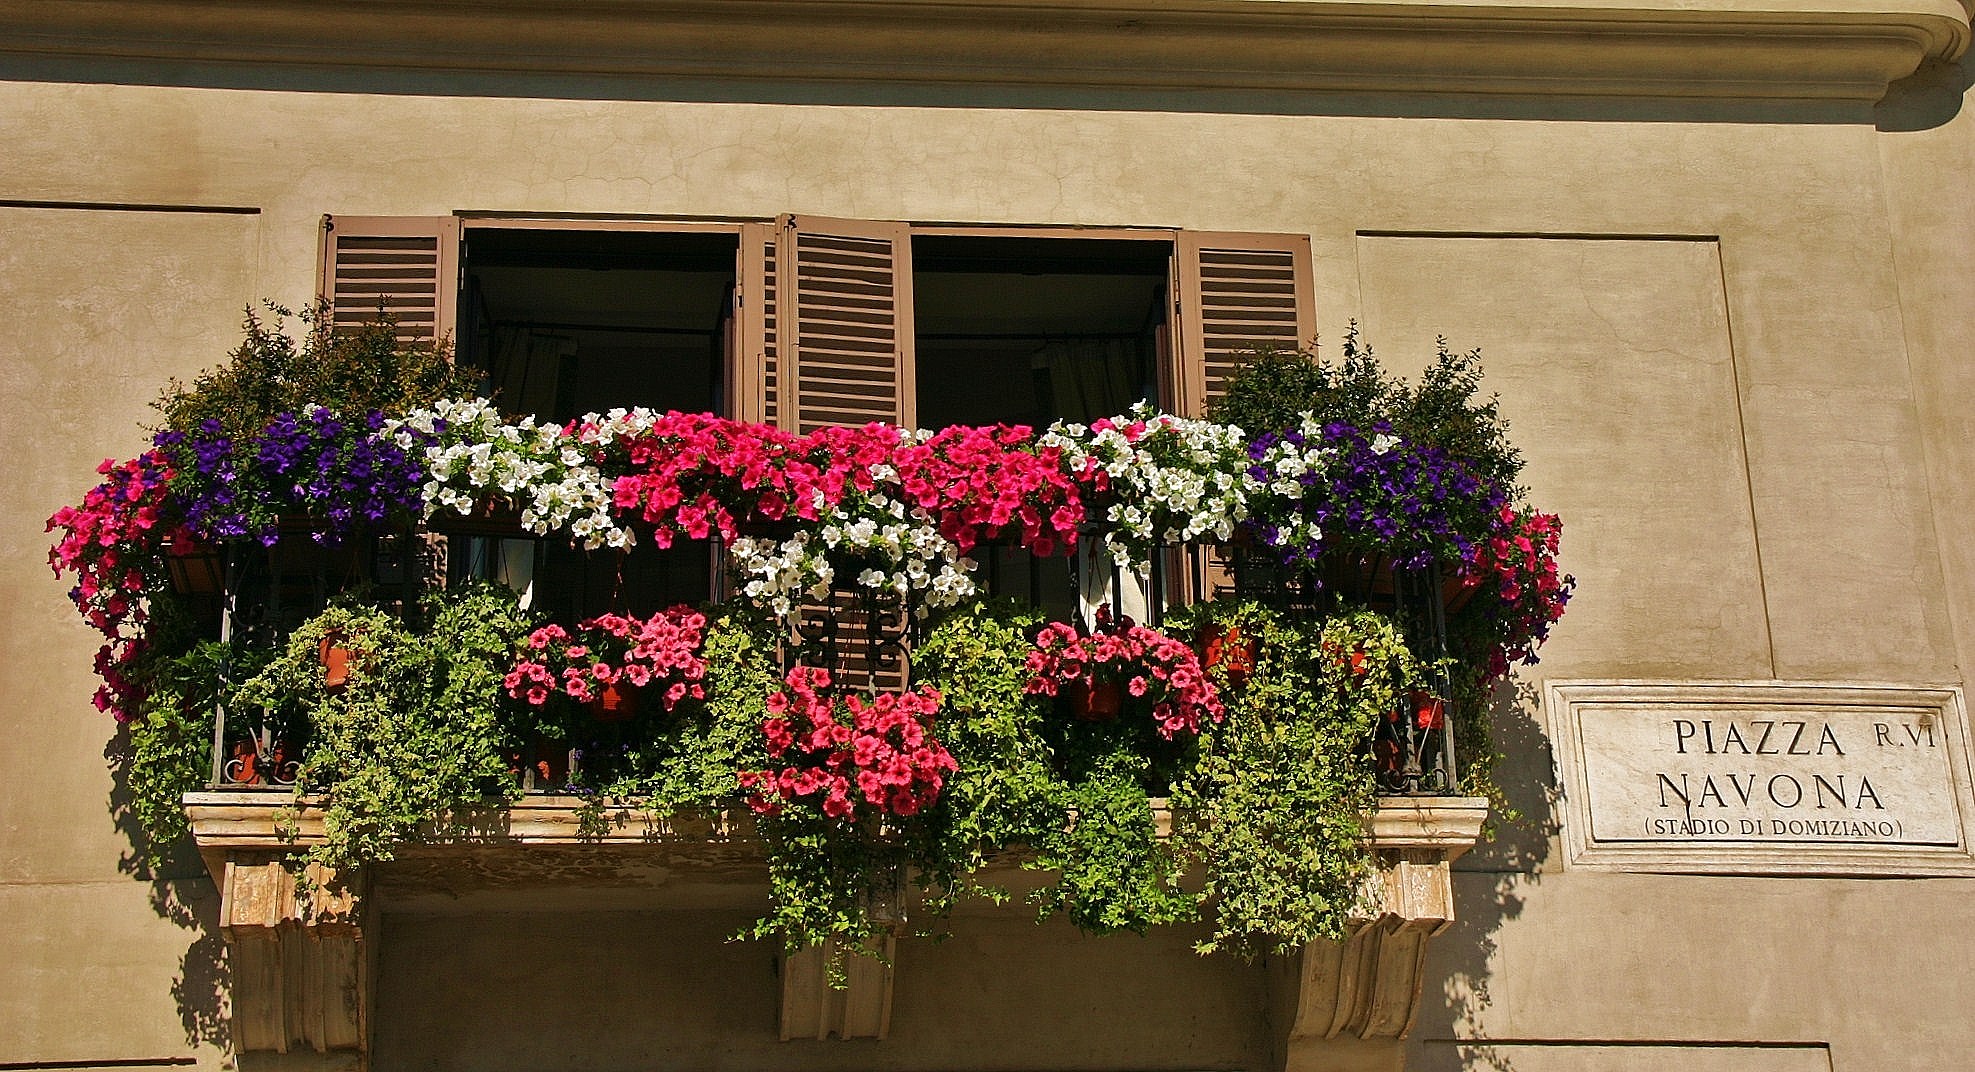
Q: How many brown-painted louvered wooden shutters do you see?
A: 4